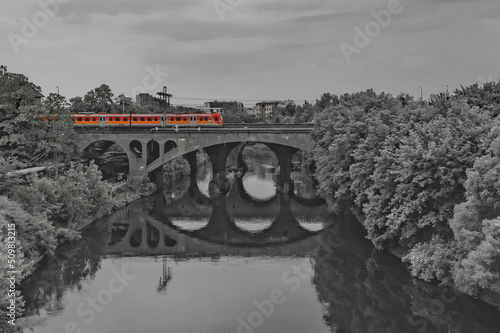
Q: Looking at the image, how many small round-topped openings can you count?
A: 3